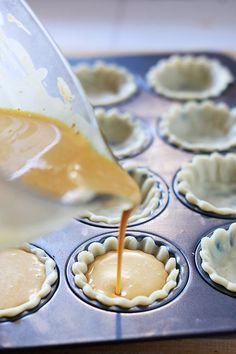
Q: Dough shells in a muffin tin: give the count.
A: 9